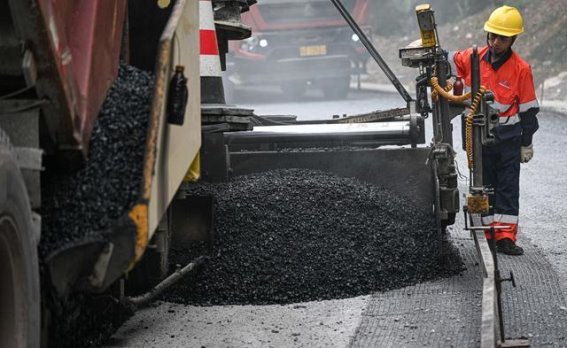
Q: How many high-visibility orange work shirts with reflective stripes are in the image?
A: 1